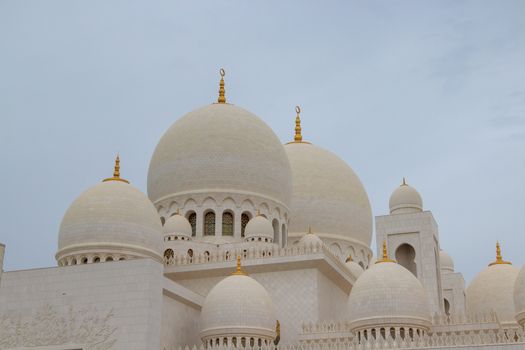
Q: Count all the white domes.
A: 13